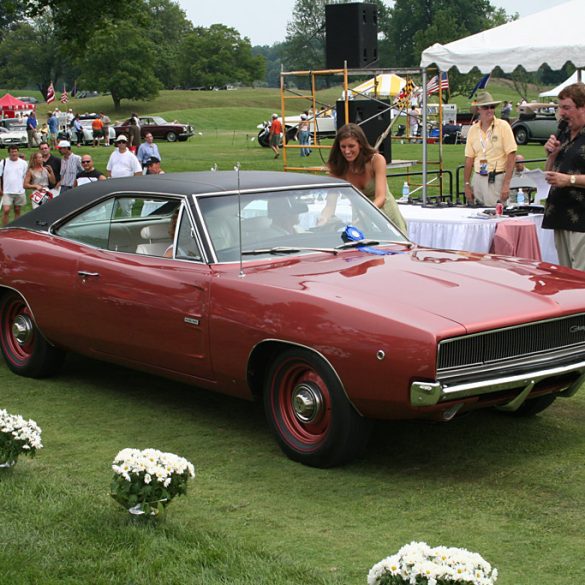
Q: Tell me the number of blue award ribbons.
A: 1